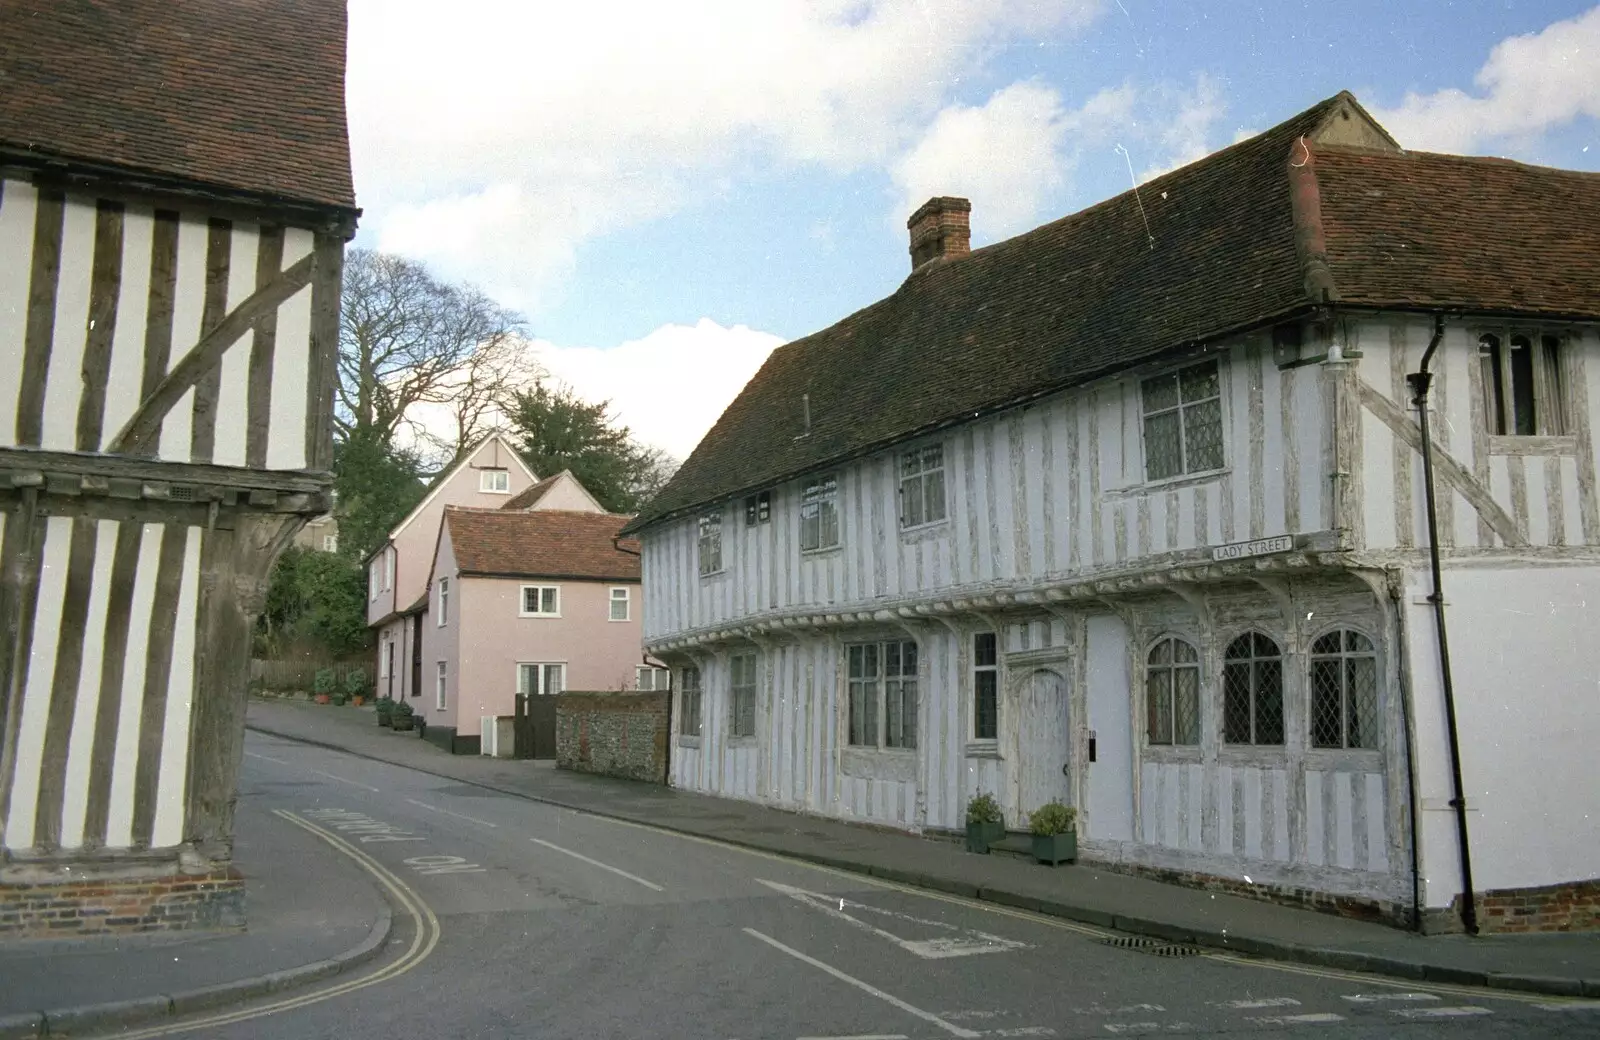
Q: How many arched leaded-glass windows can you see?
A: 3